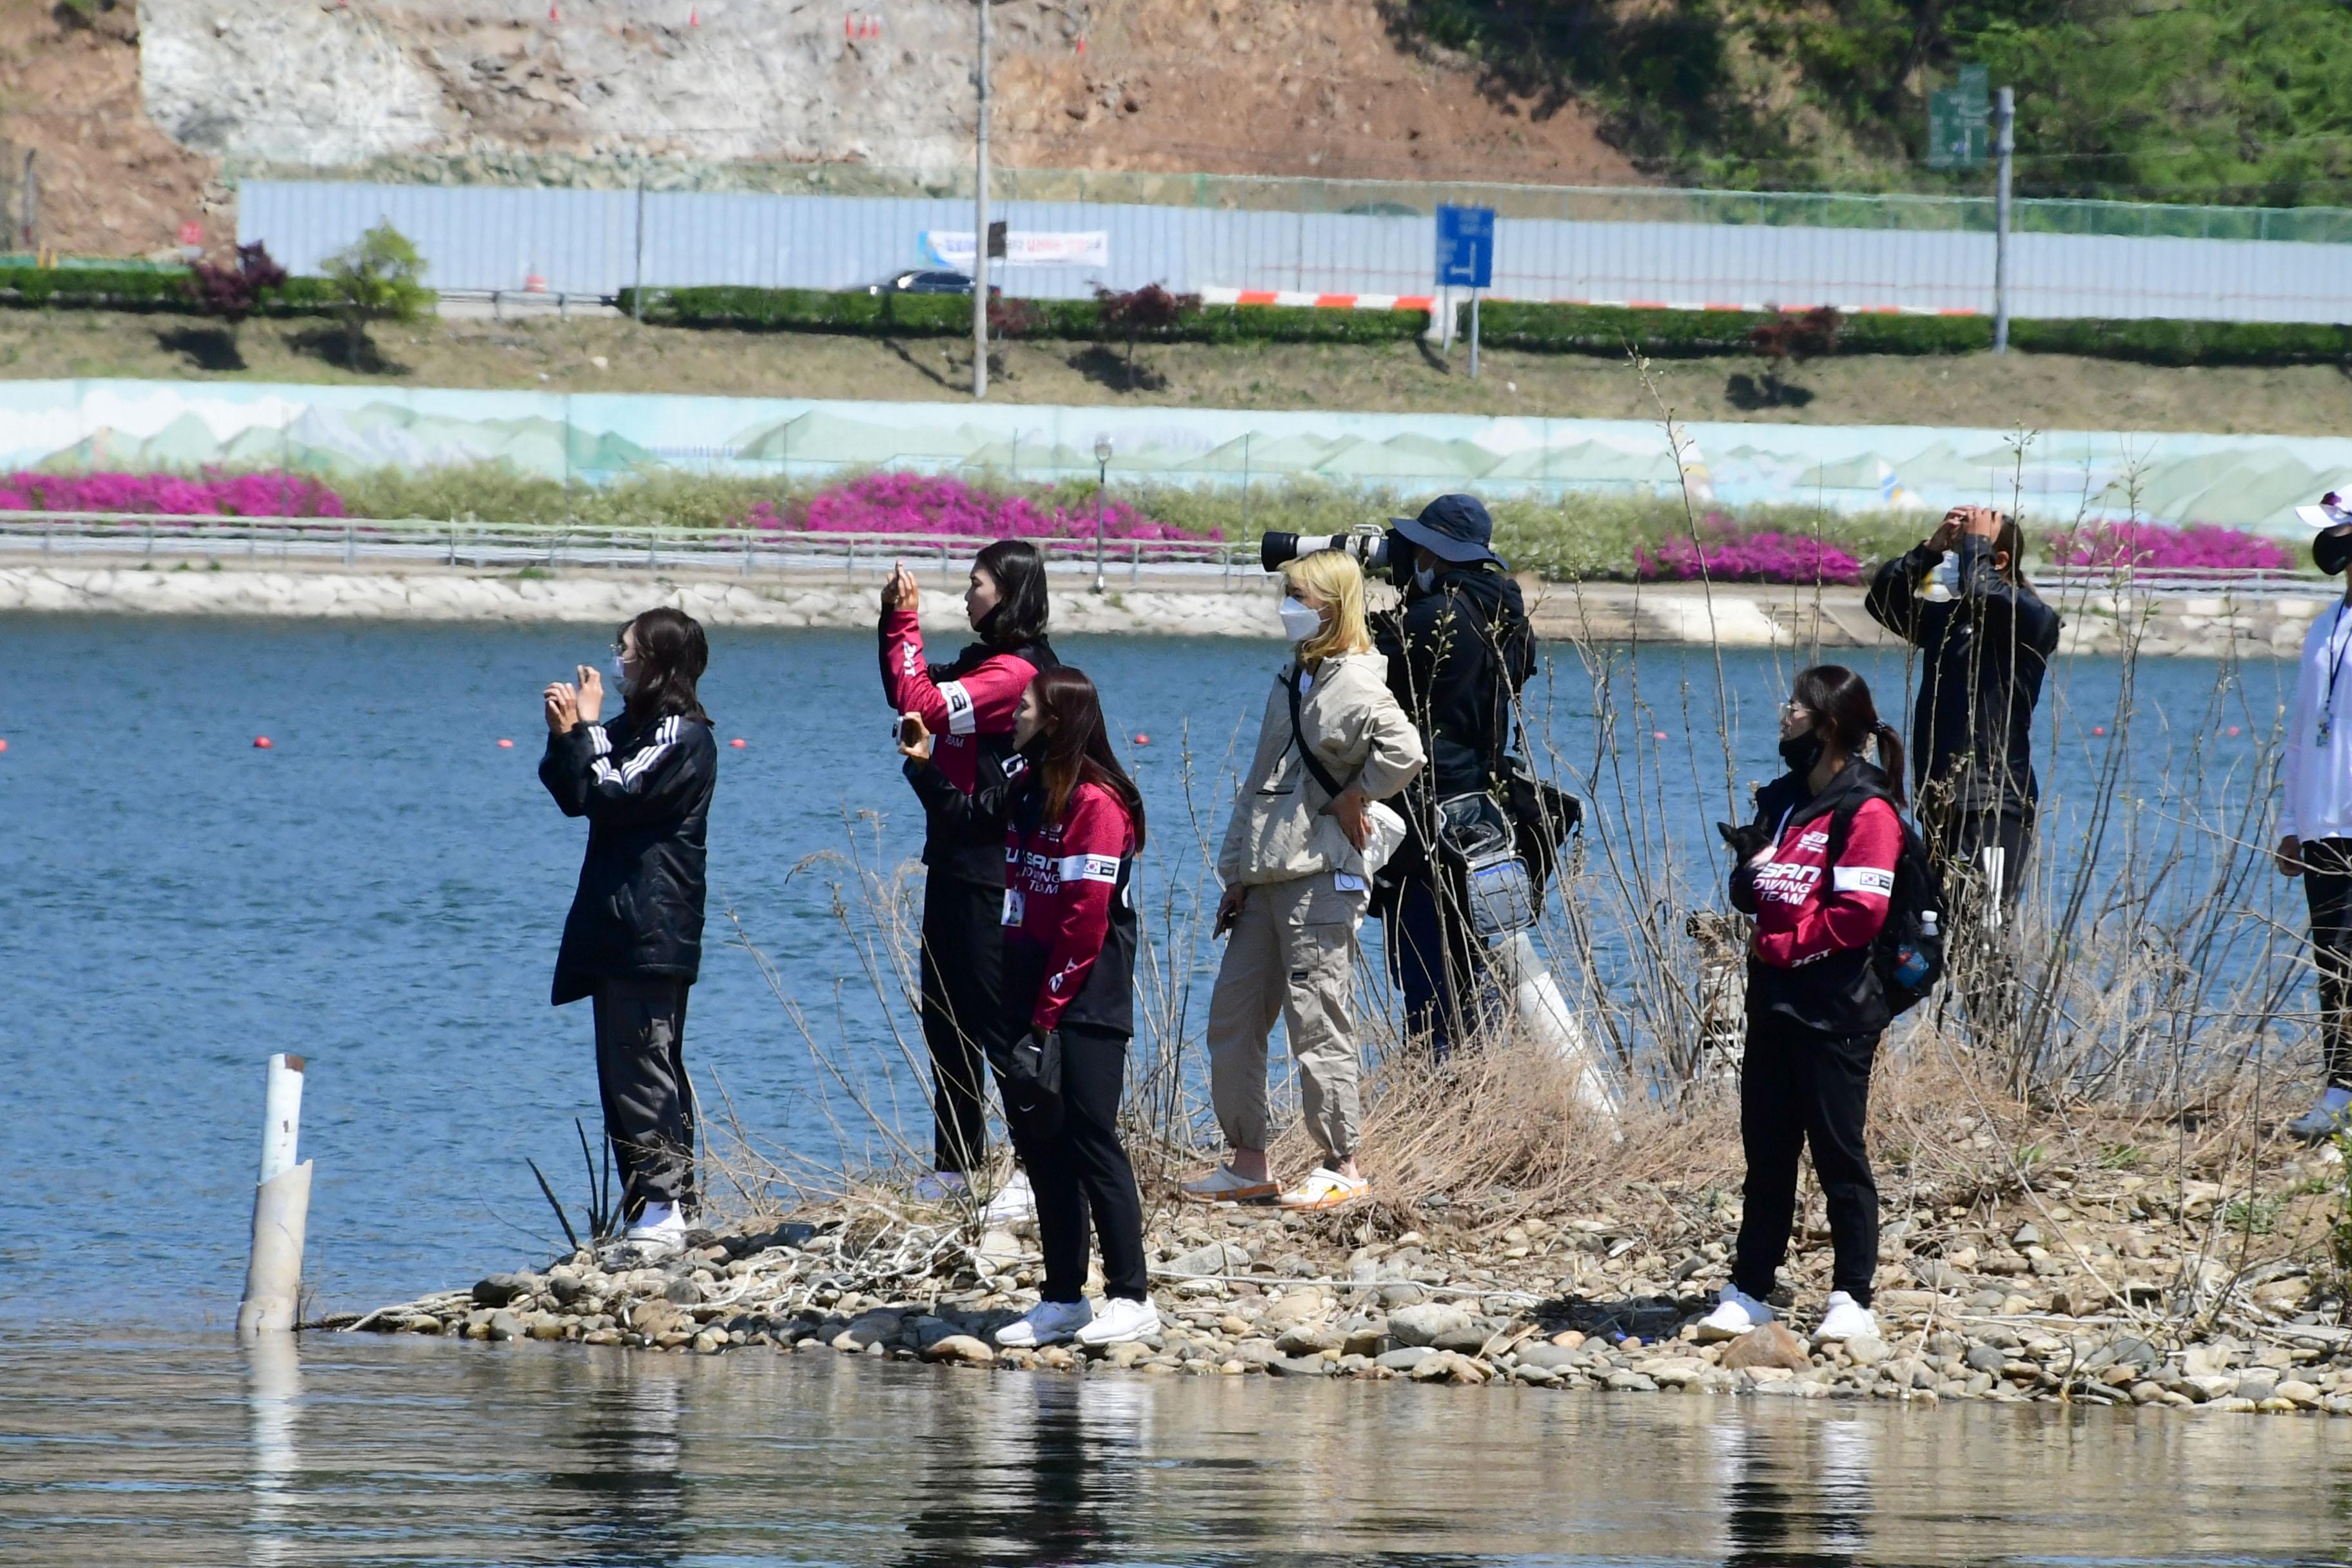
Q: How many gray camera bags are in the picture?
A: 1